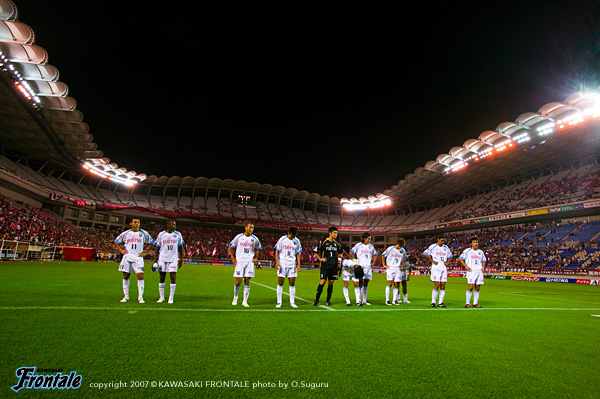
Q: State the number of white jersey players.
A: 10